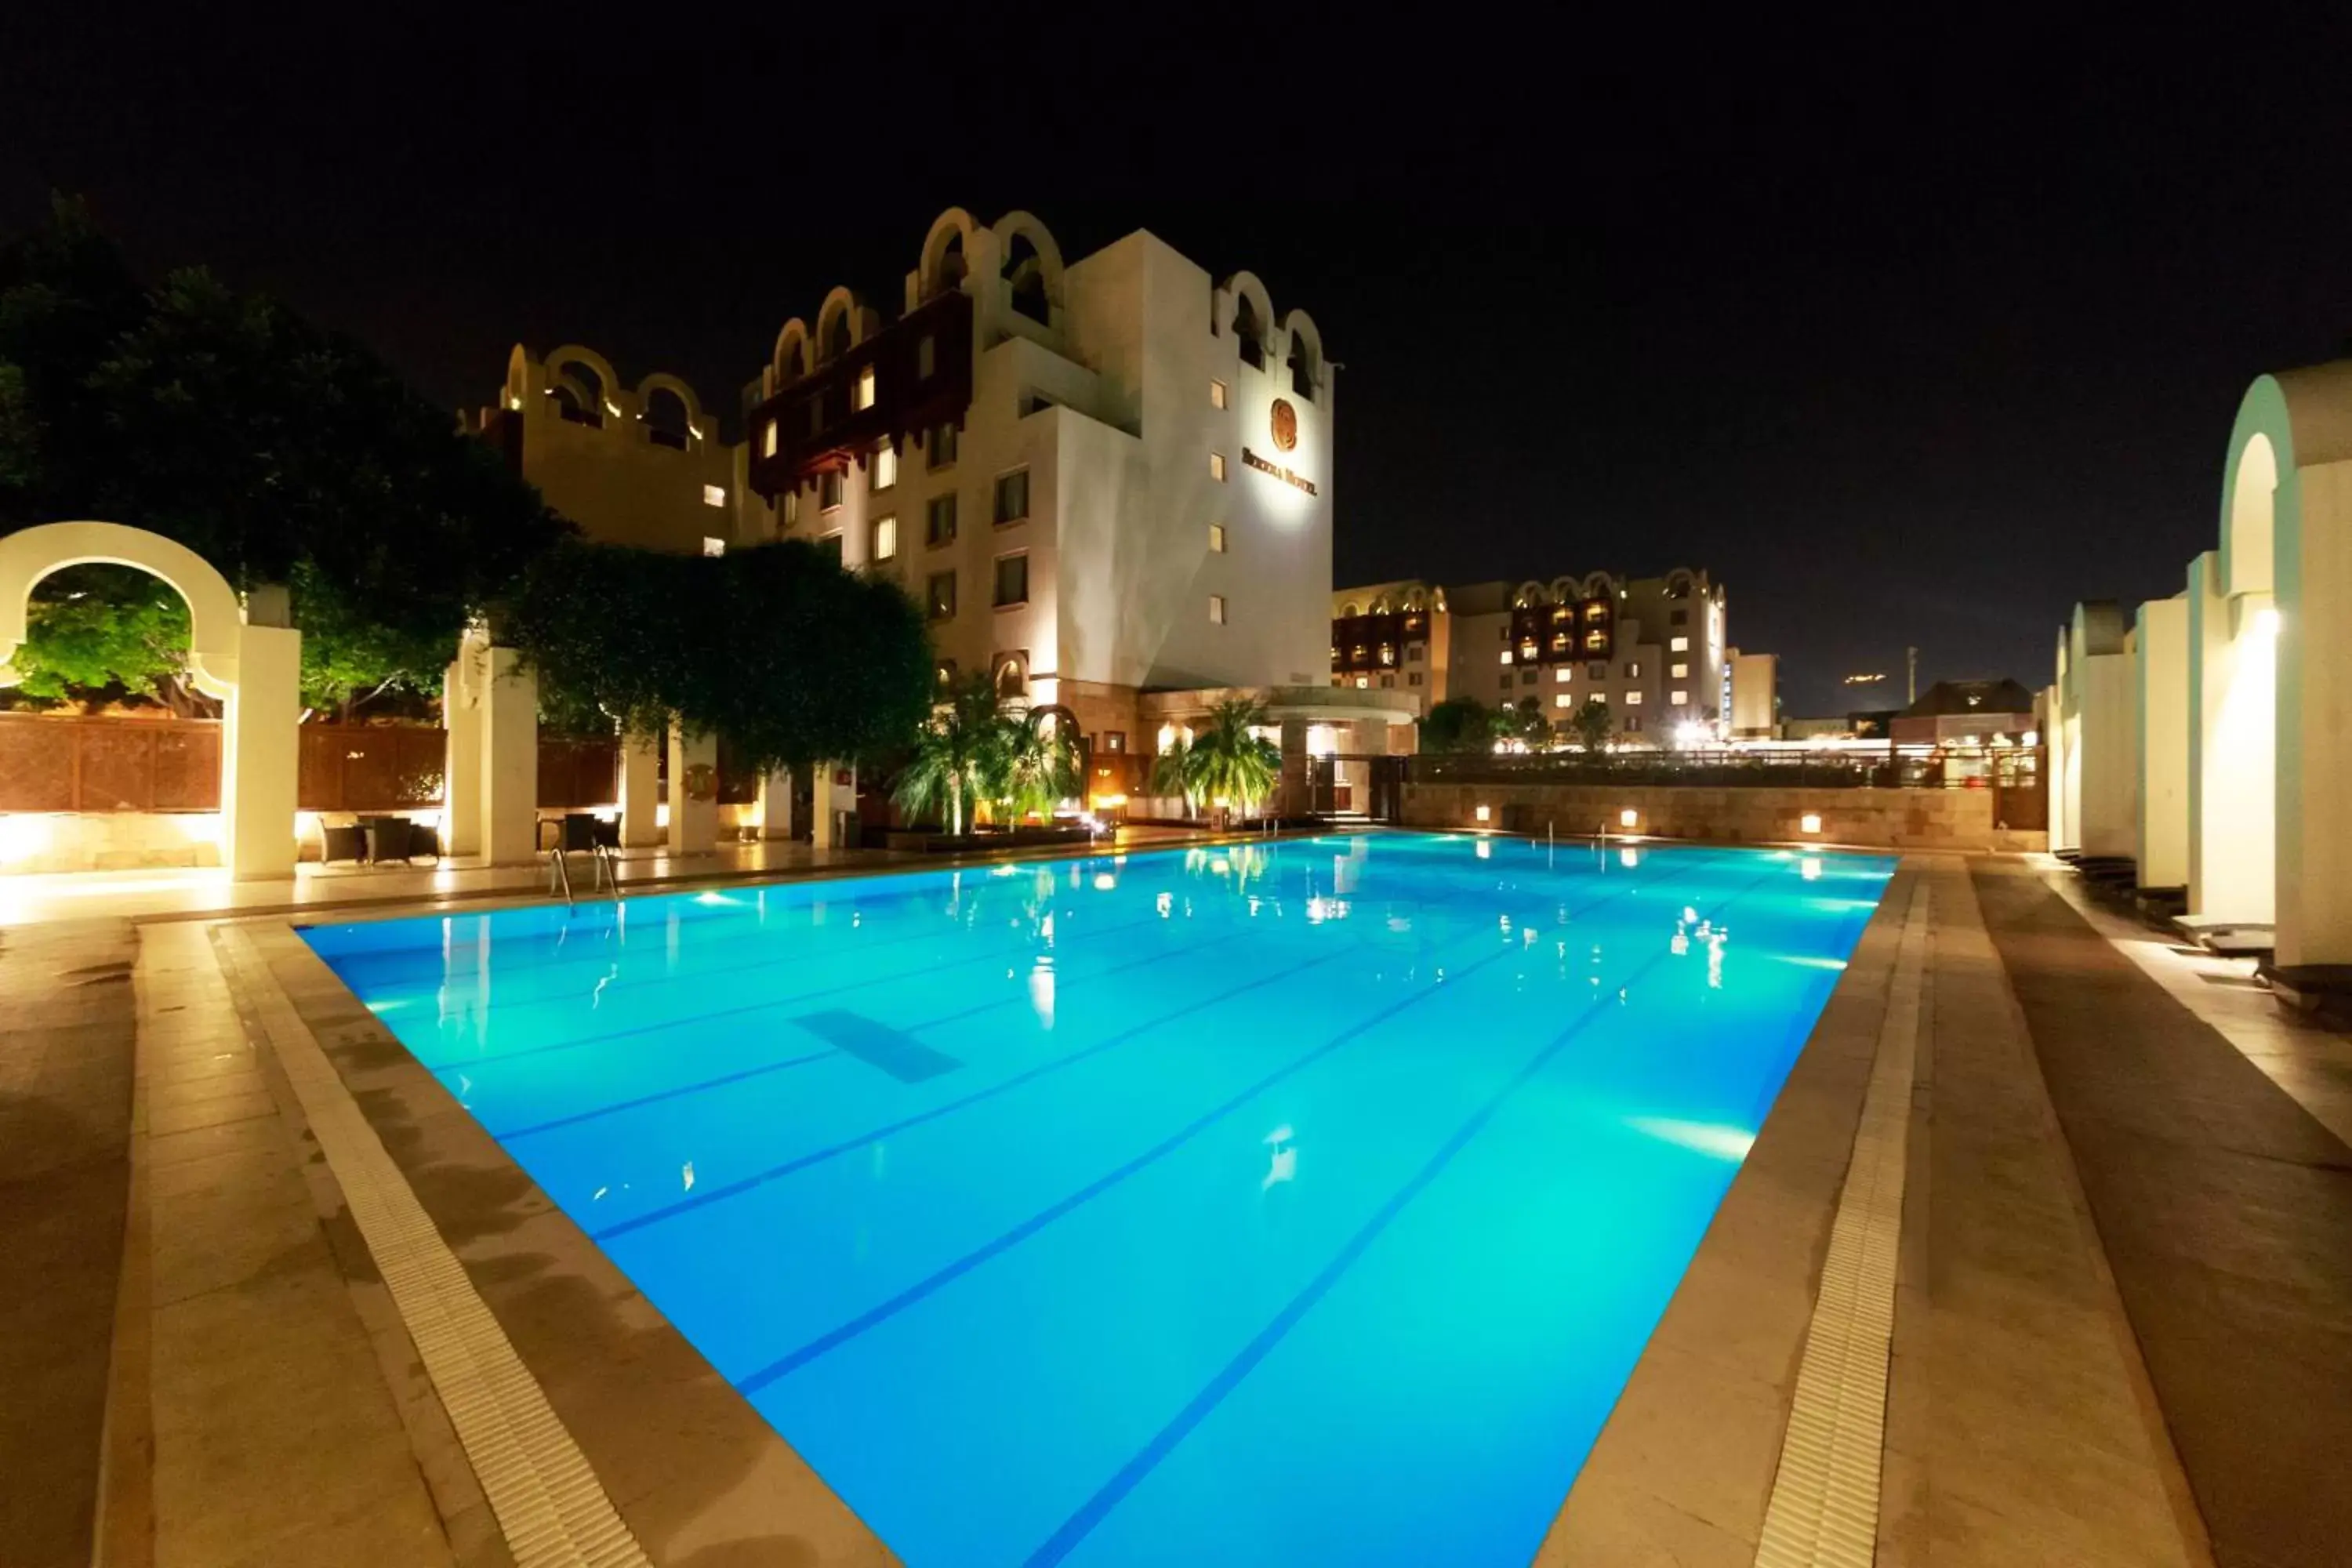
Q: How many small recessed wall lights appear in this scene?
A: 3